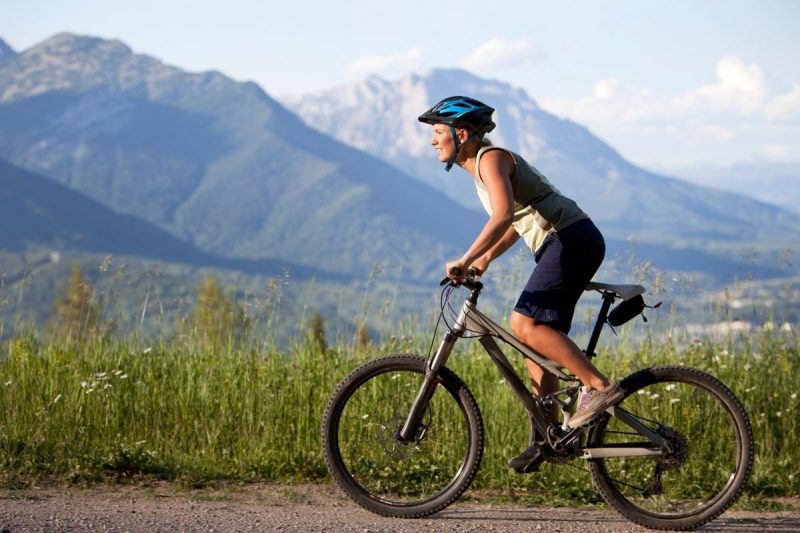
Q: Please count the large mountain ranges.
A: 2